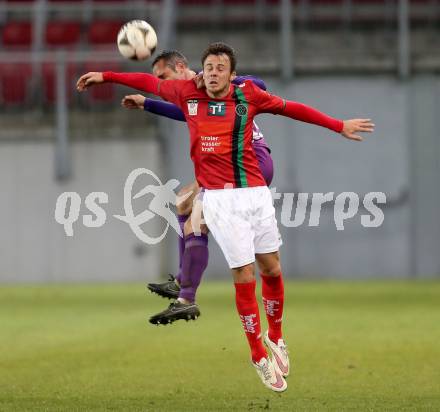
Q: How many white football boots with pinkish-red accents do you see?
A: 2